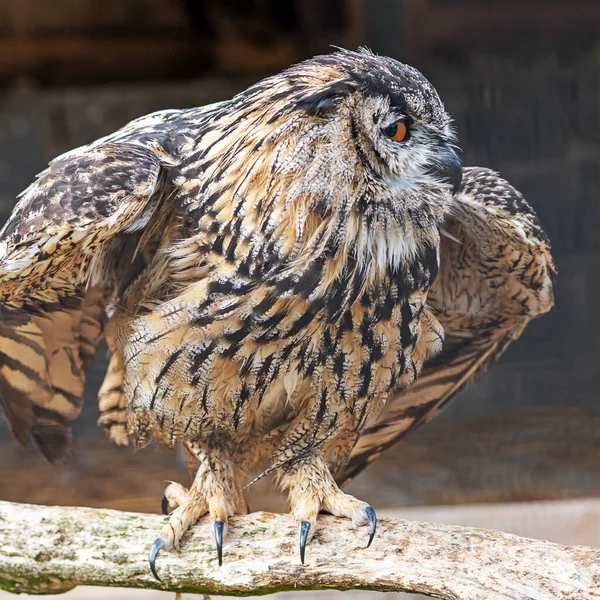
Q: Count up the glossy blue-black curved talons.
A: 5